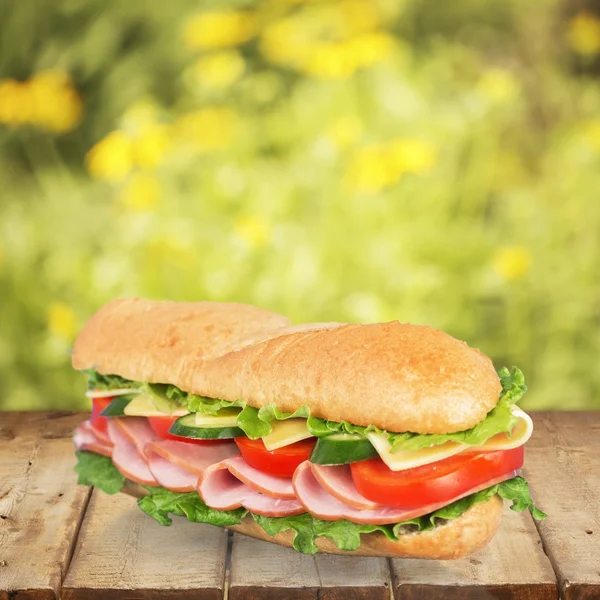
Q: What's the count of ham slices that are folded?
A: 5